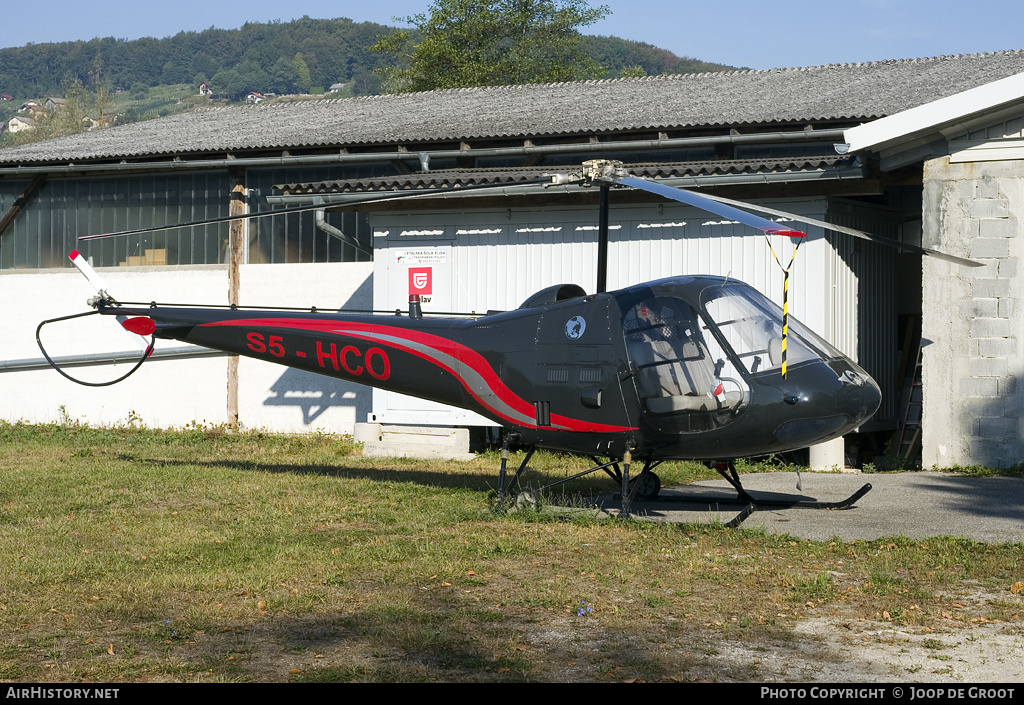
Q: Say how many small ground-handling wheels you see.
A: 2